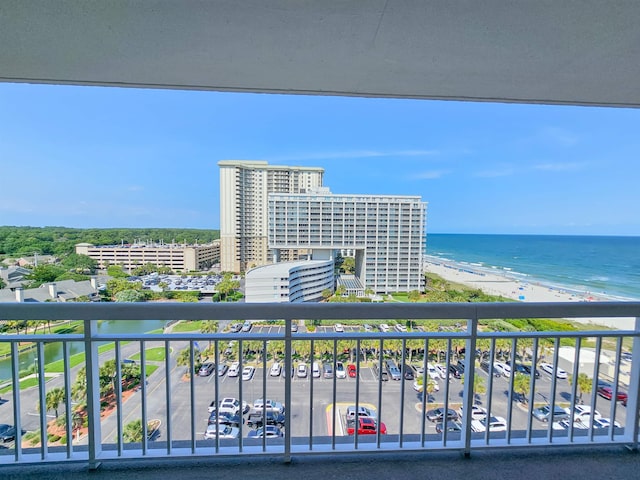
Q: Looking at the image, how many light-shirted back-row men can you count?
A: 0